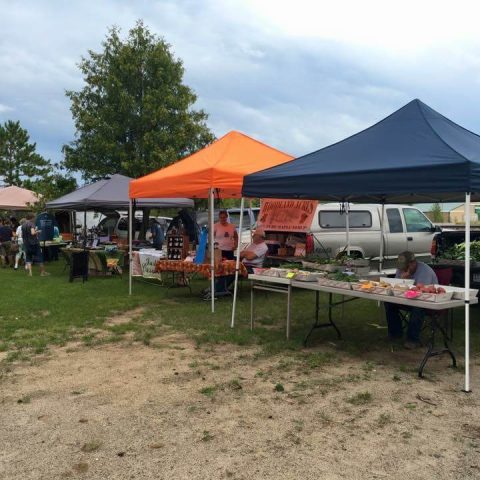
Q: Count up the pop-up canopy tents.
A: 4